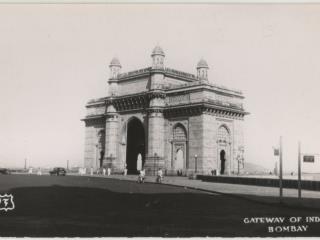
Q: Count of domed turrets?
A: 3